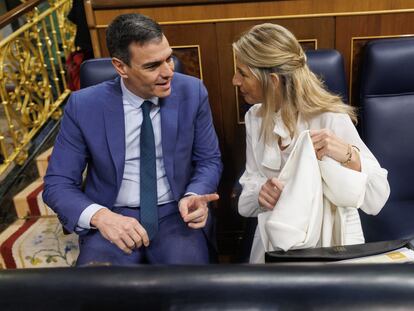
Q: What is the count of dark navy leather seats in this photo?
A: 3